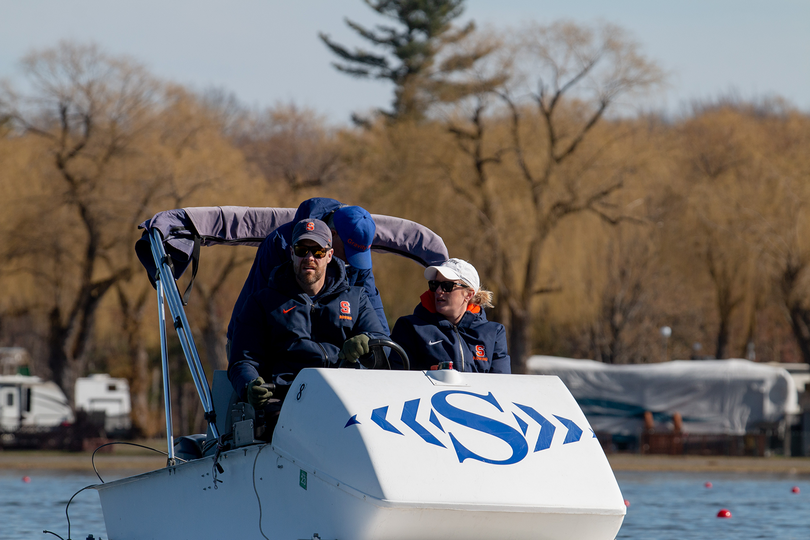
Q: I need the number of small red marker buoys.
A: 5